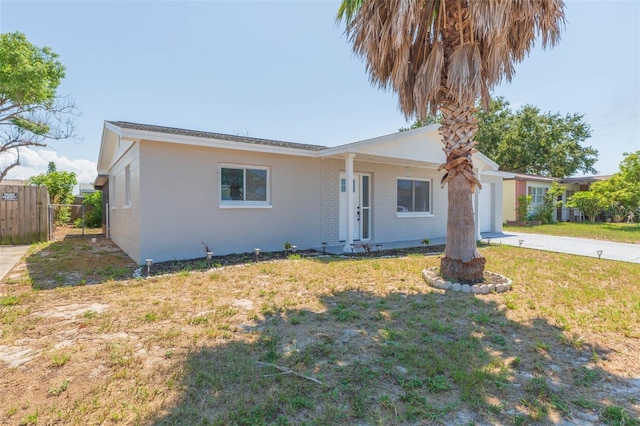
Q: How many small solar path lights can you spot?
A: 10